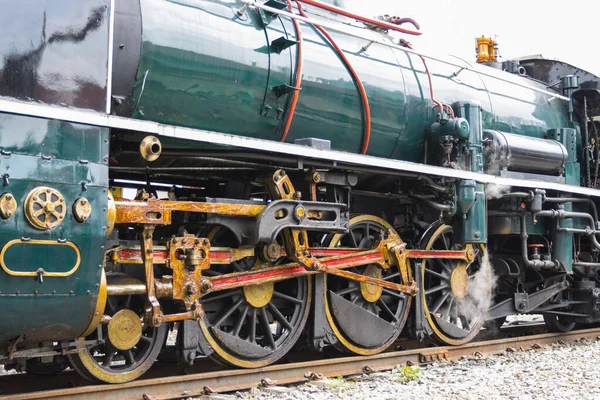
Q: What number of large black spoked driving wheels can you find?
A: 3